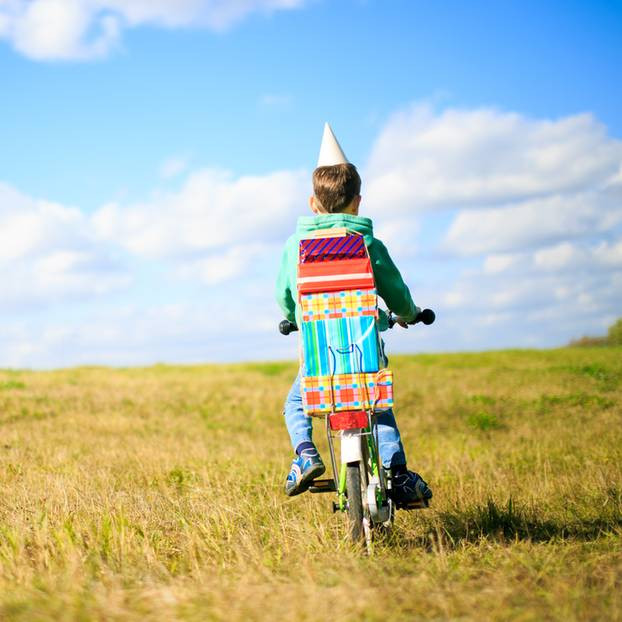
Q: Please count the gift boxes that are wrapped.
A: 5